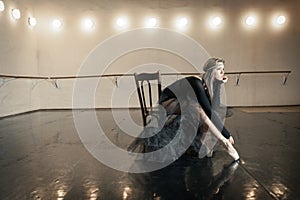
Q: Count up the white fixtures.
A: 11